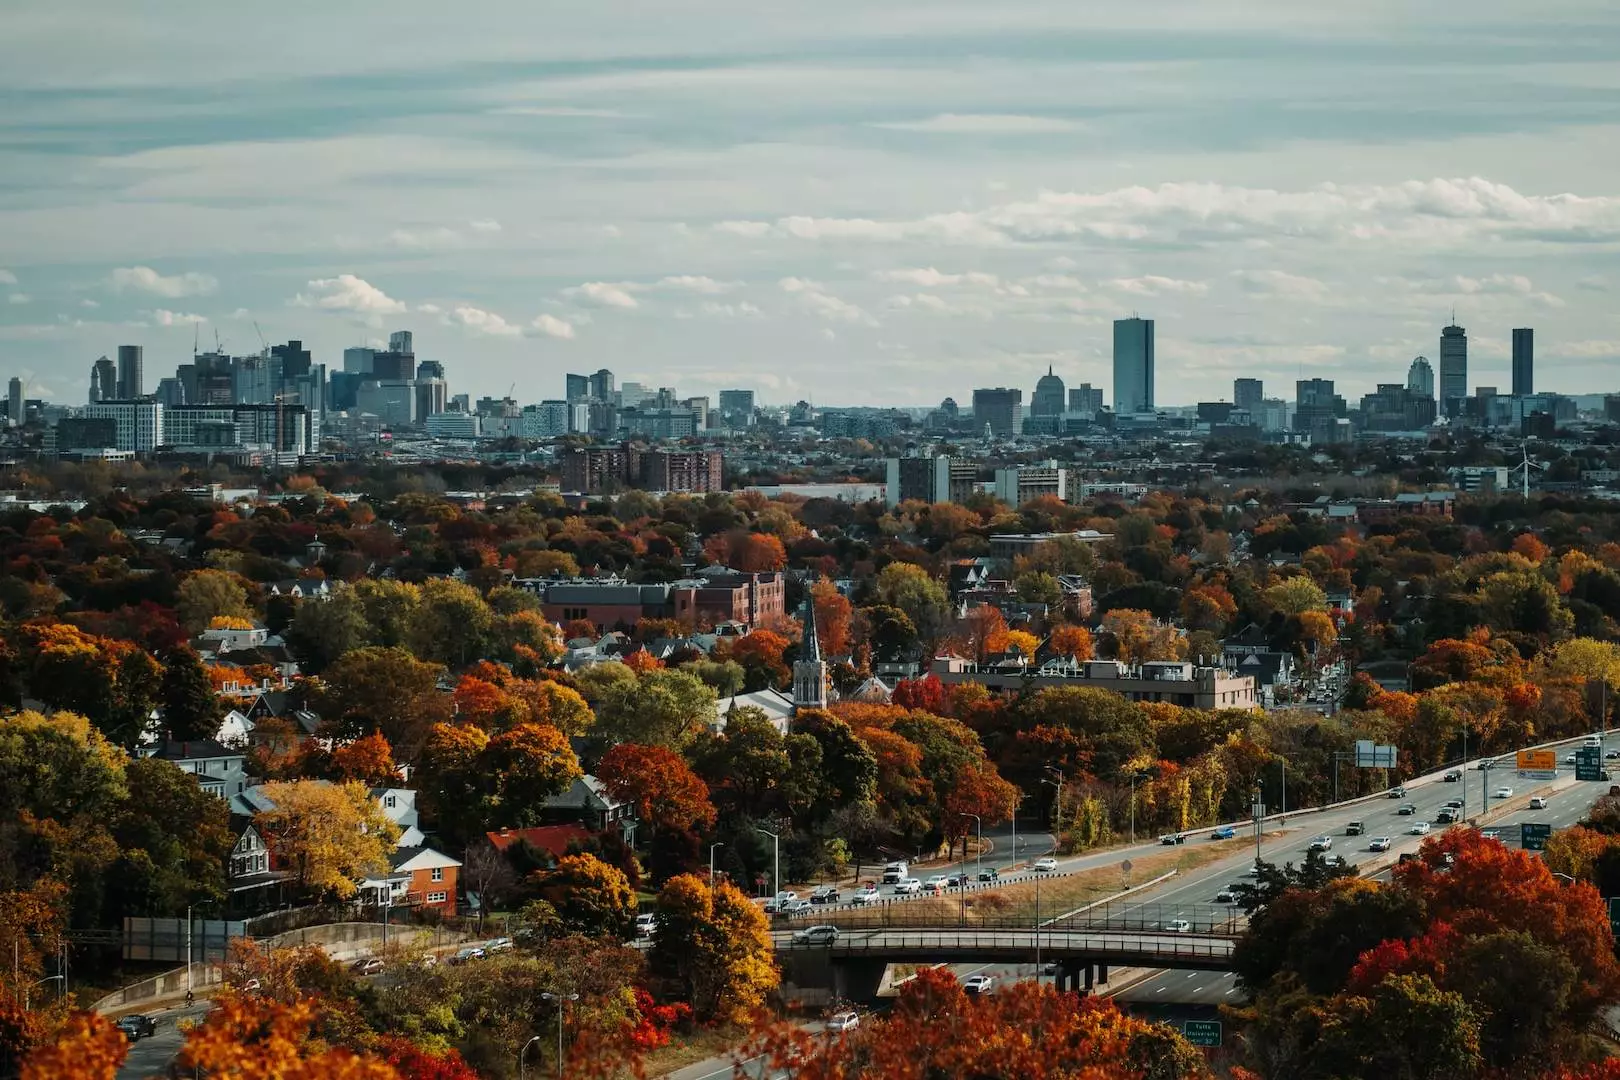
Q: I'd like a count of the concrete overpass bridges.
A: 1